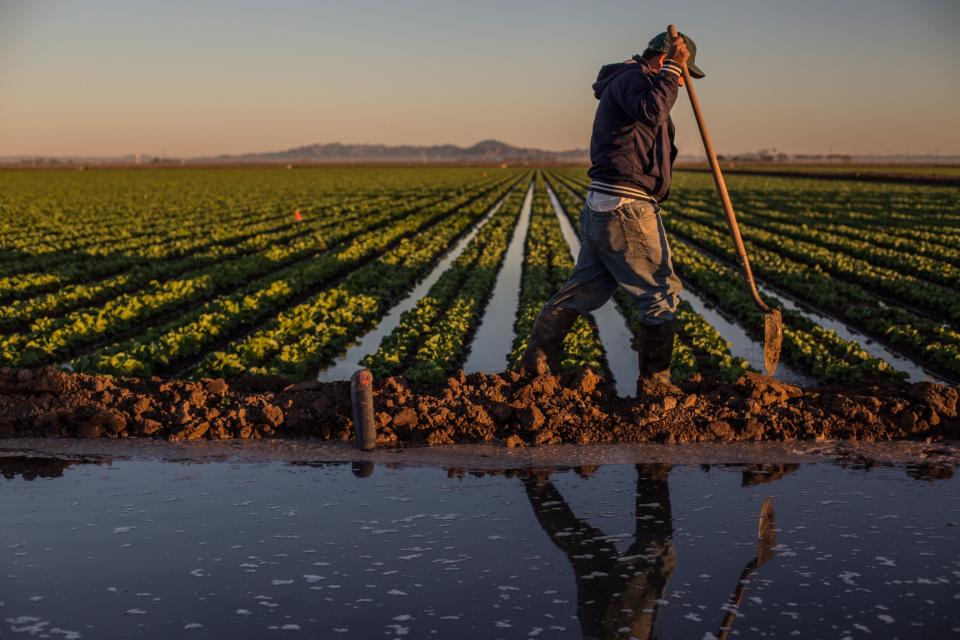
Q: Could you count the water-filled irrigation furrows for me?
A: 5